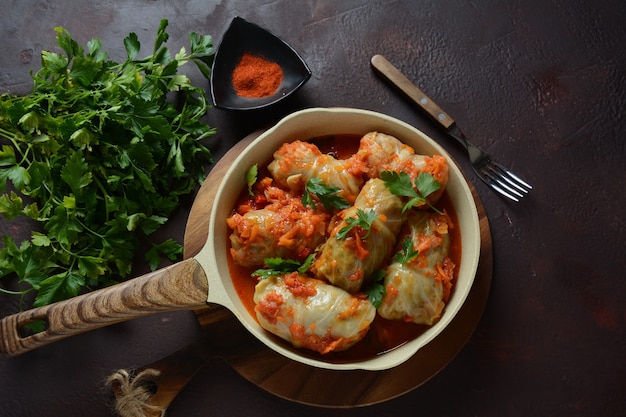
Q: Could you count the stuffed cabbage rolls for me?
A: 6